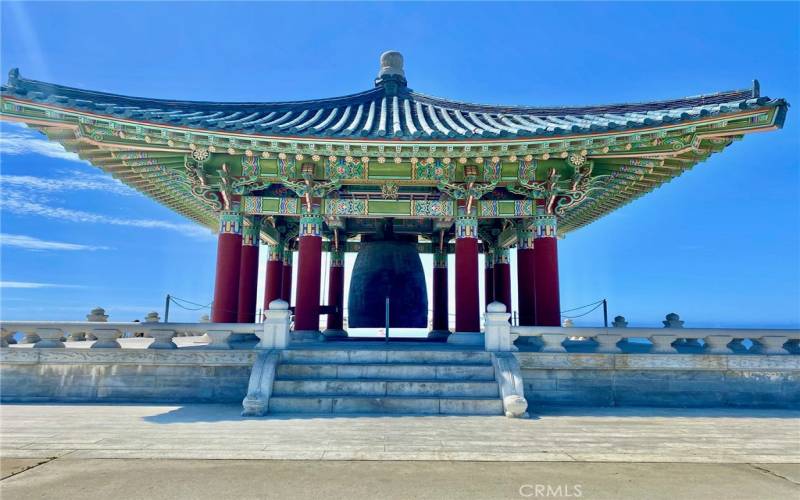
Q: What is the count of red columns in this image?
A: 12